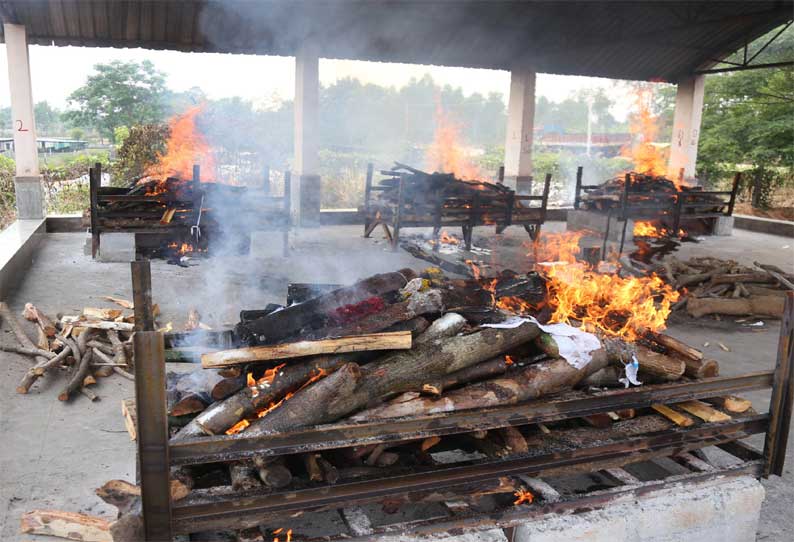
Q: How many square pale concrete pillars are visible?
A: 4